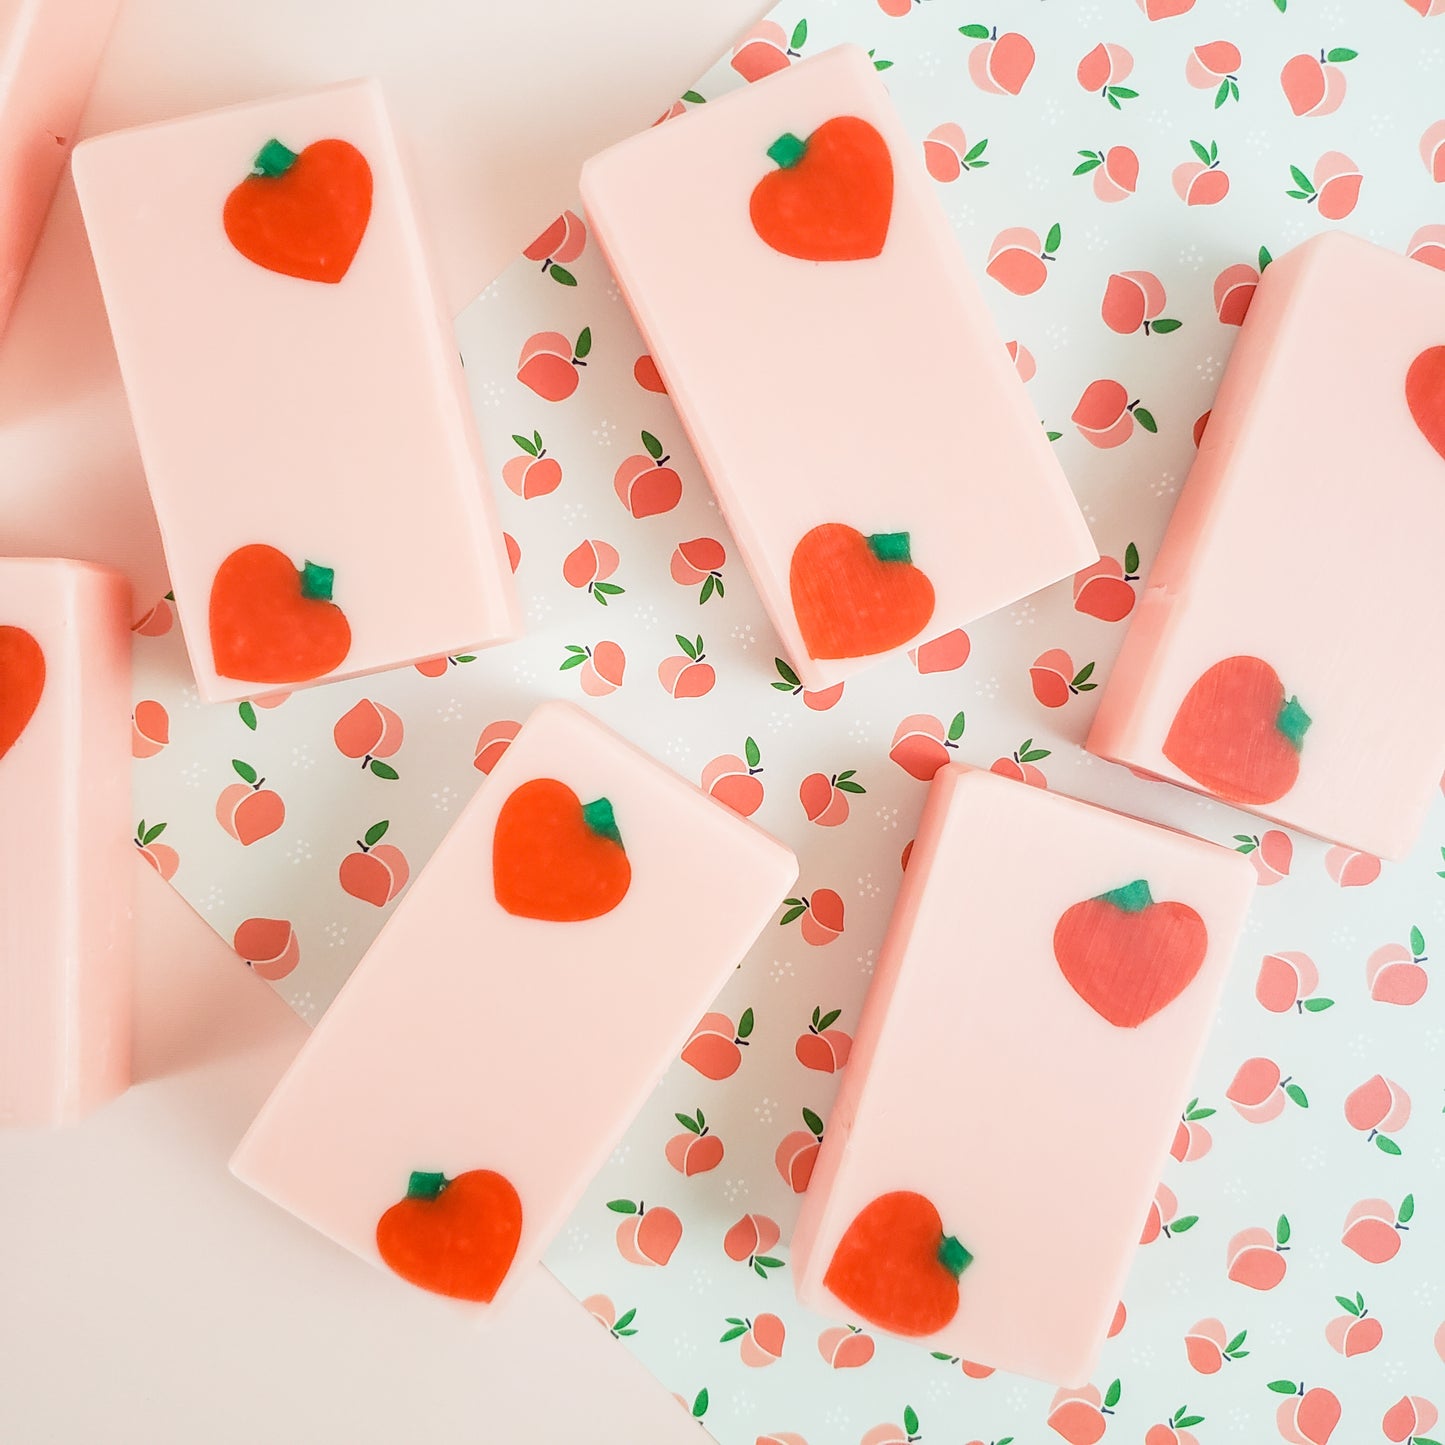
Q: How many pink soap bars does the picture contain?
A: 7